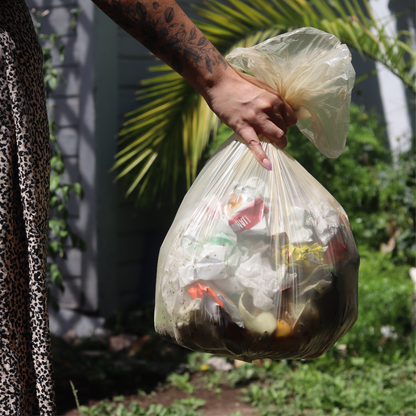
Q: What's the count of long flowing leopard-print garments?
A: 1